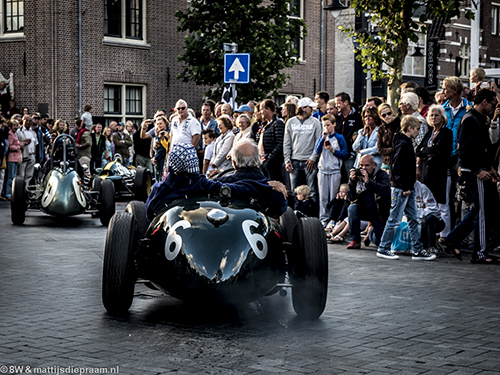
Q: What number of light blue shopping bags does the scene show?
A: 1